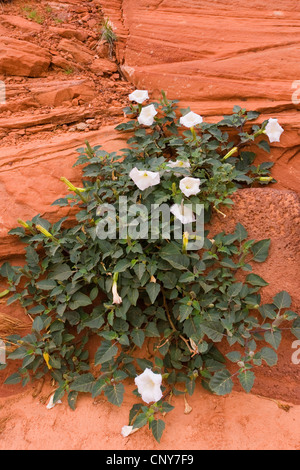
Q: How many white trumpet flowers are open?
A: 9